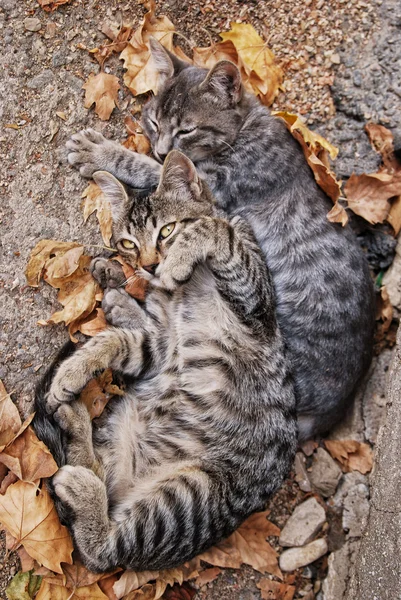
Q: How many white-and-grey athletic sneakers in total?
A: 0